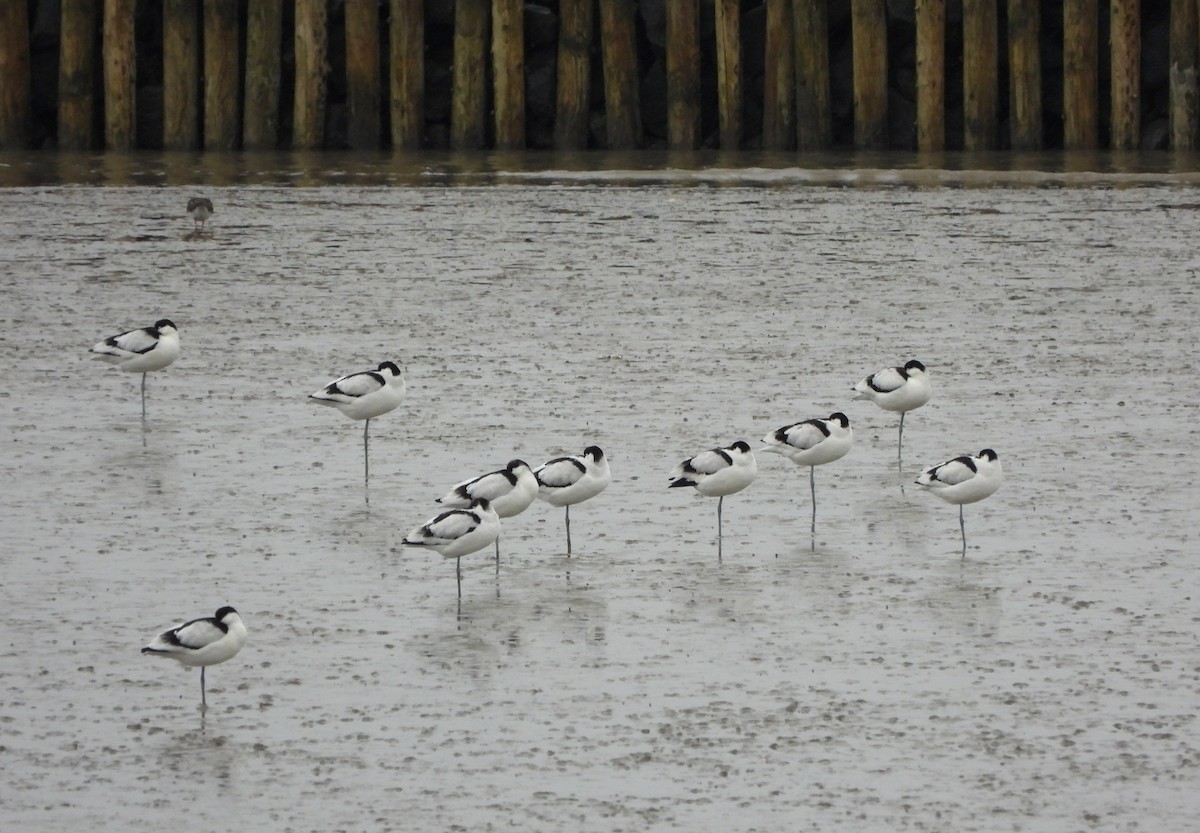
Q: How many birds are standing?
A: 11